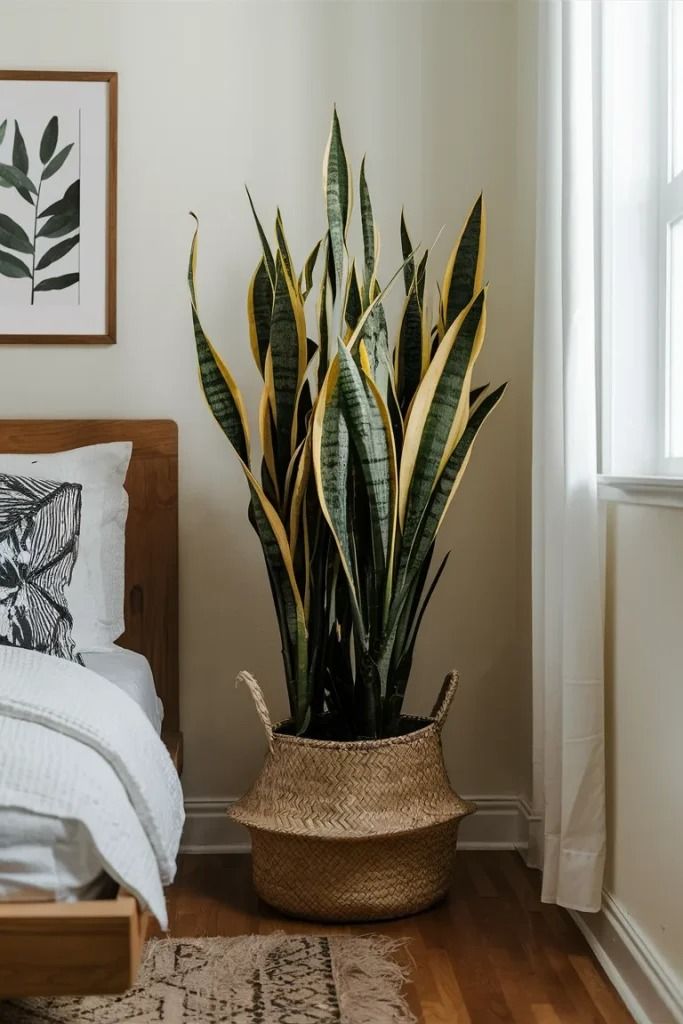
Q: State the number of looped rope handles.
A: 2